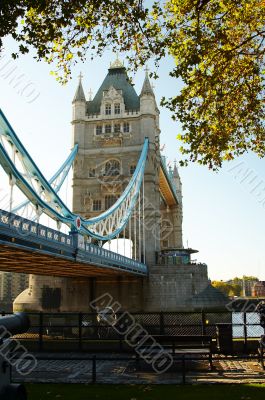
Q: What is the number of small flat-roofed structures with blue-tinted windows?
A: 1